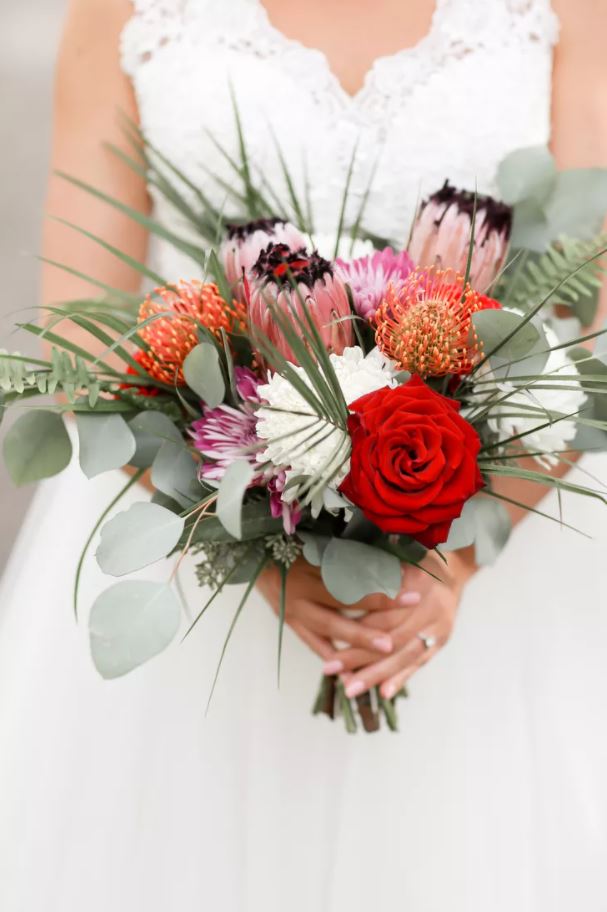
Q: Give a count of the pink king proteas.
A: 3